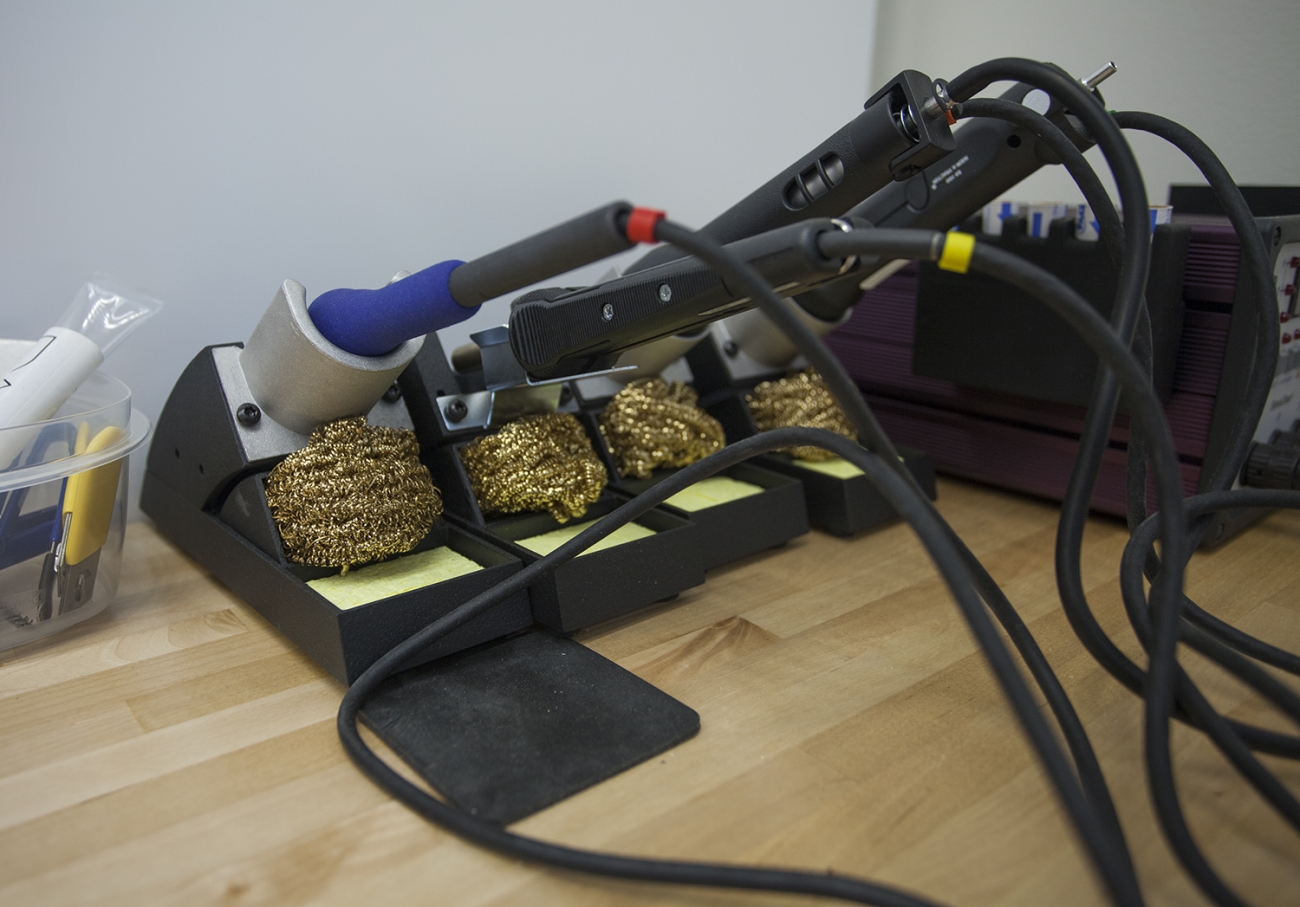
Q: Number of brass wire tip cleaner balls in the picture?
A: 4